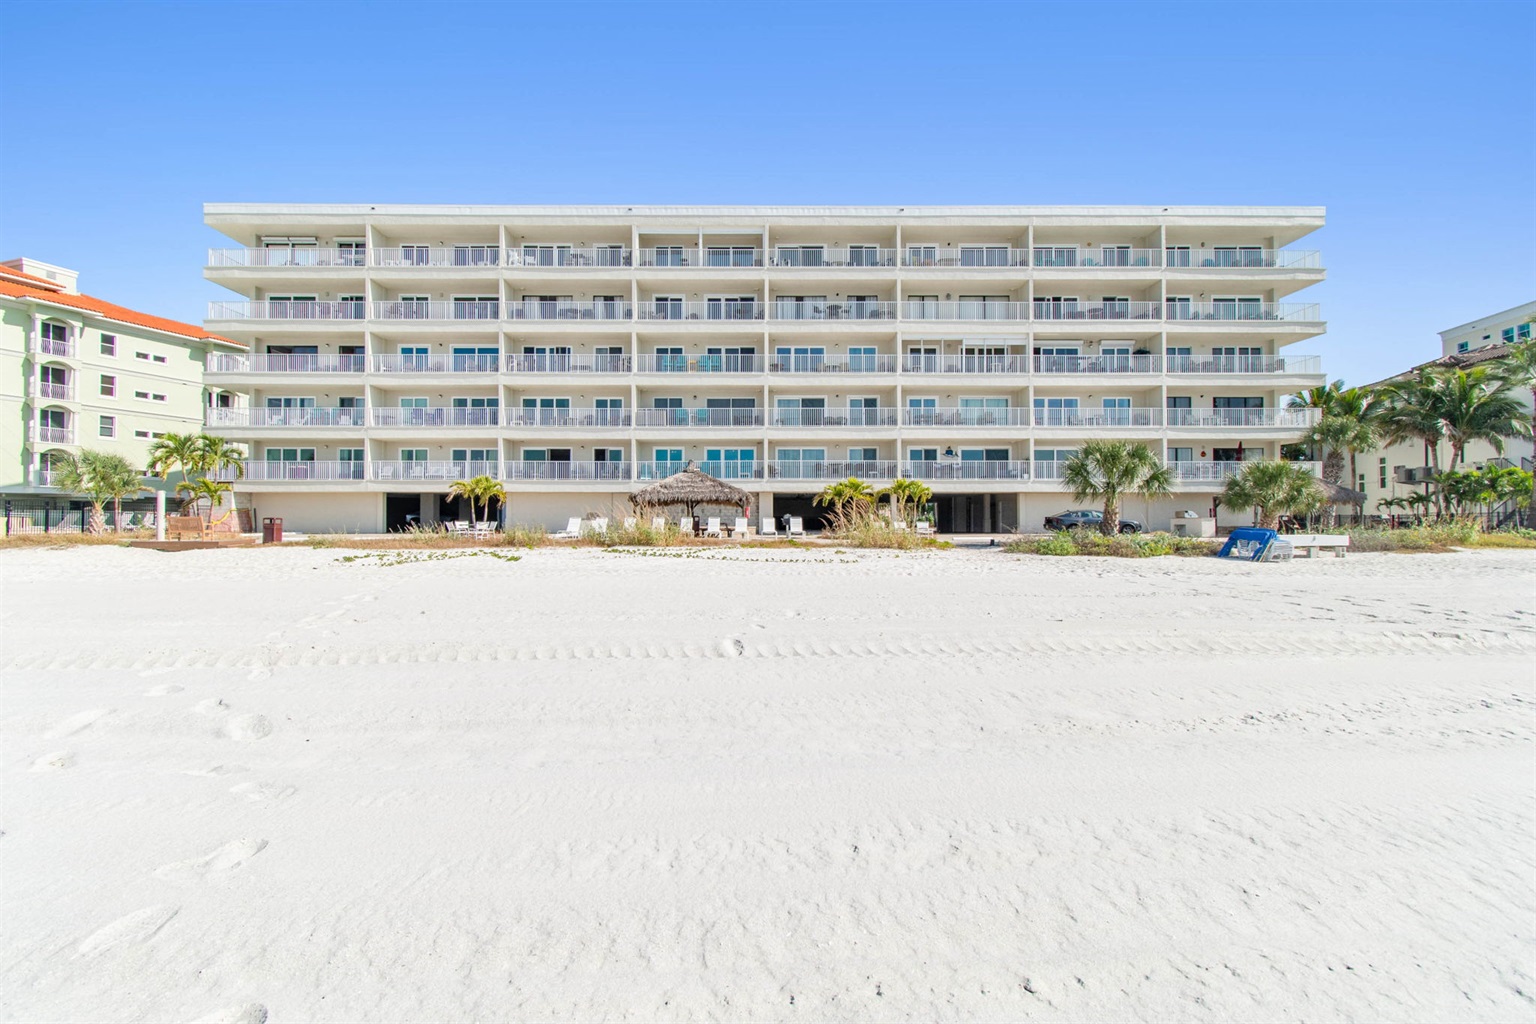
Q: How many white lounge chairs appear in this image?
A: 9